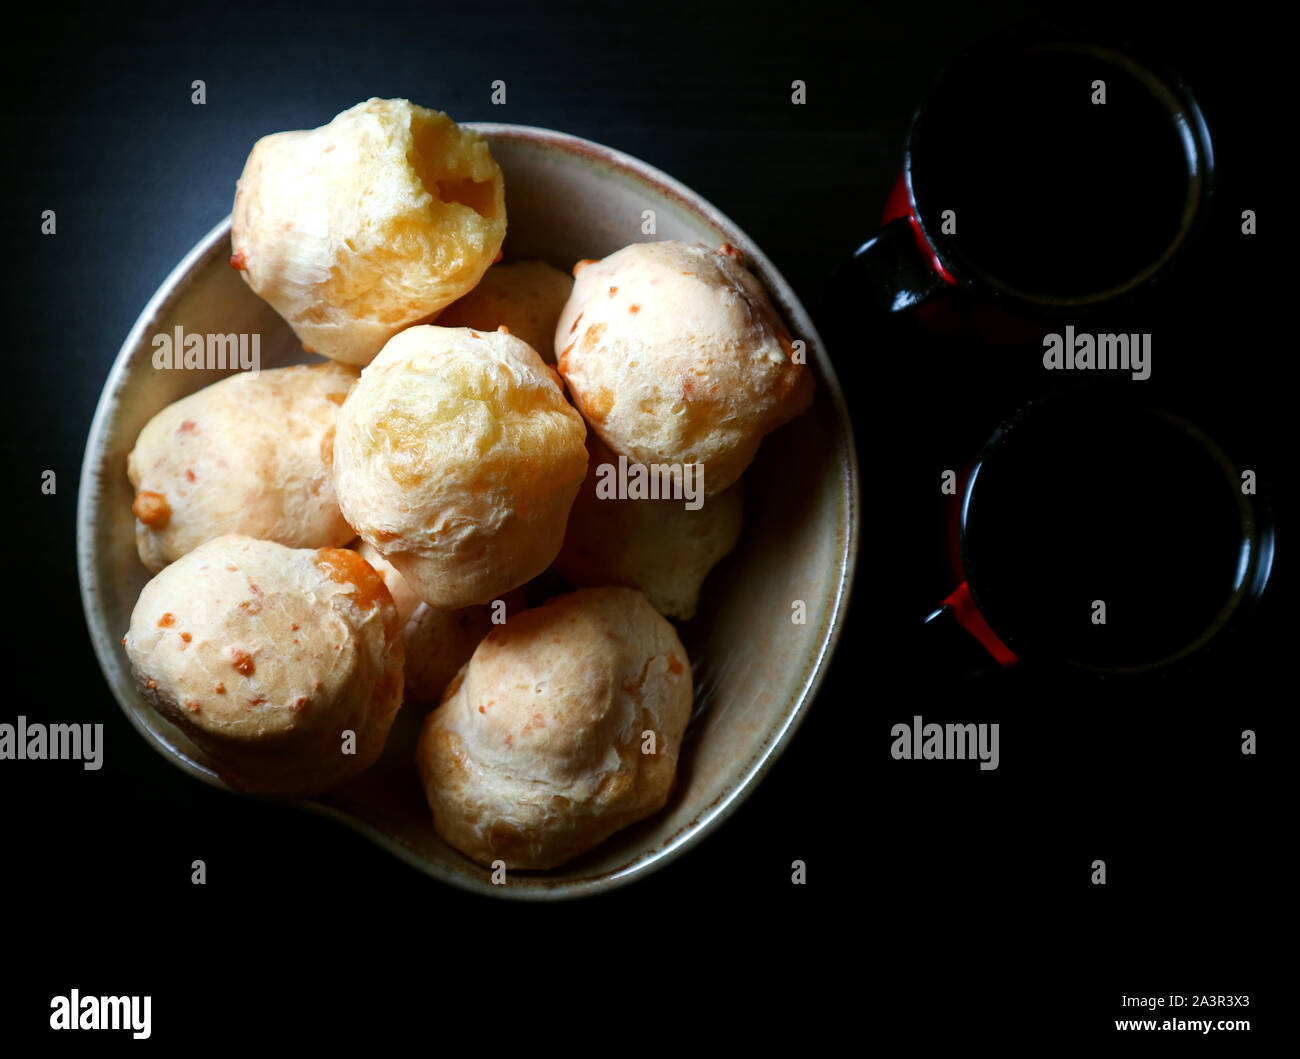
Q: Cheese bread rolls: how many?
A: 9